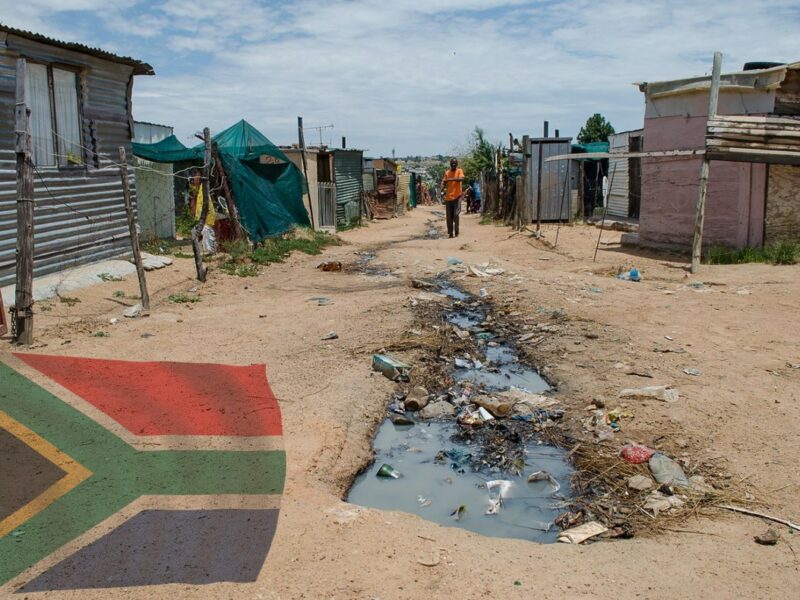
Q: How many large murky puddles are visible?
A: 1